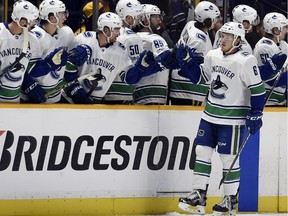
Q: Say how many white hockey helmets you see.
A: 9